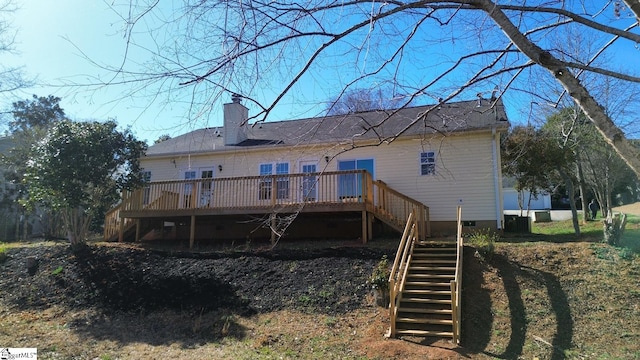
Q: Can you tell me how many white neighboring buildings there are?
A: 1